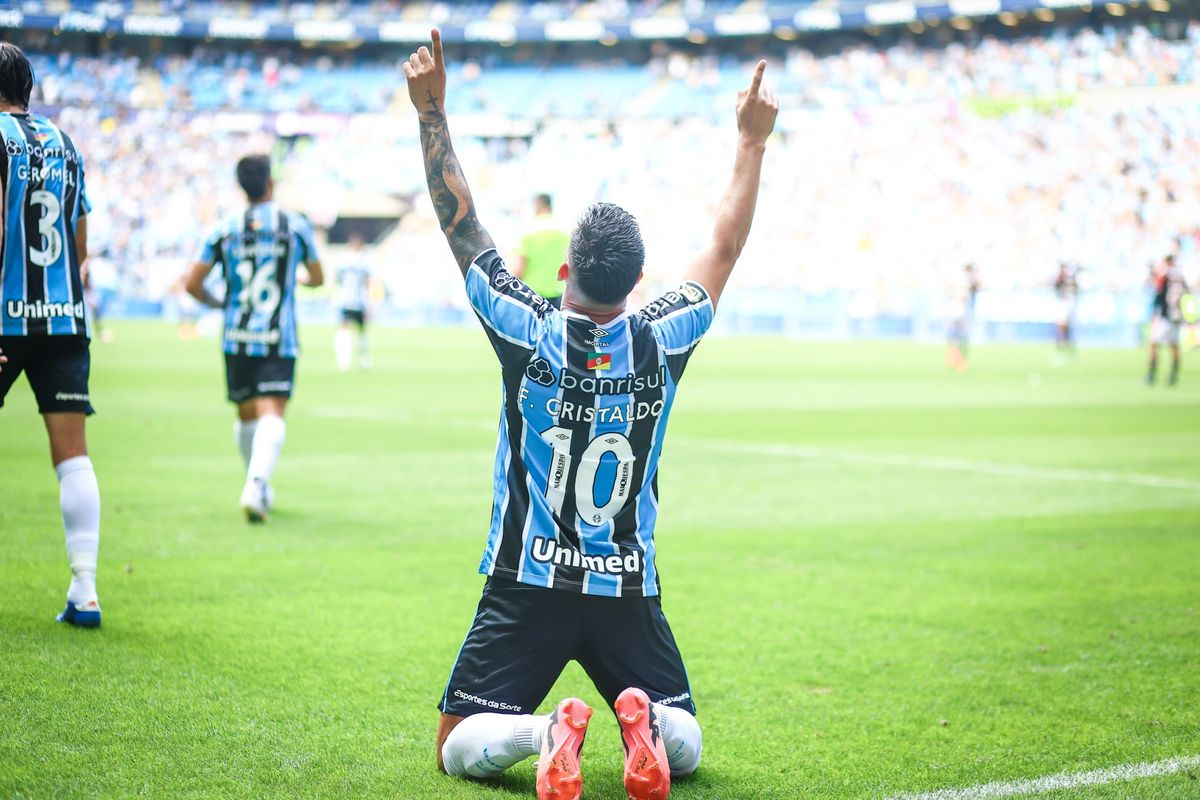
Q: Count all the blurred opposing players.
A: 3